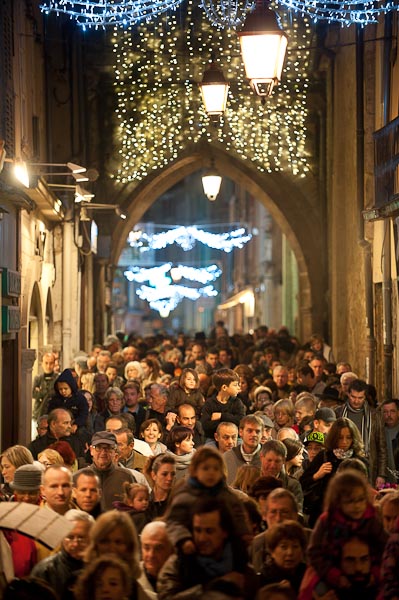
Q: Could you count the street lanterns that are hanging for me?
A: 3